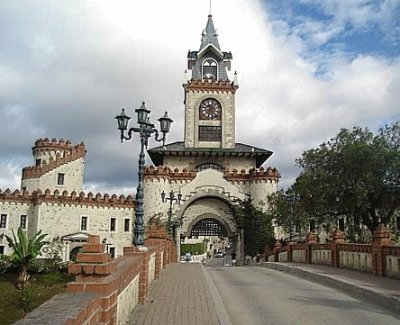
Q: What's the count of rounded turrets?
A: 3